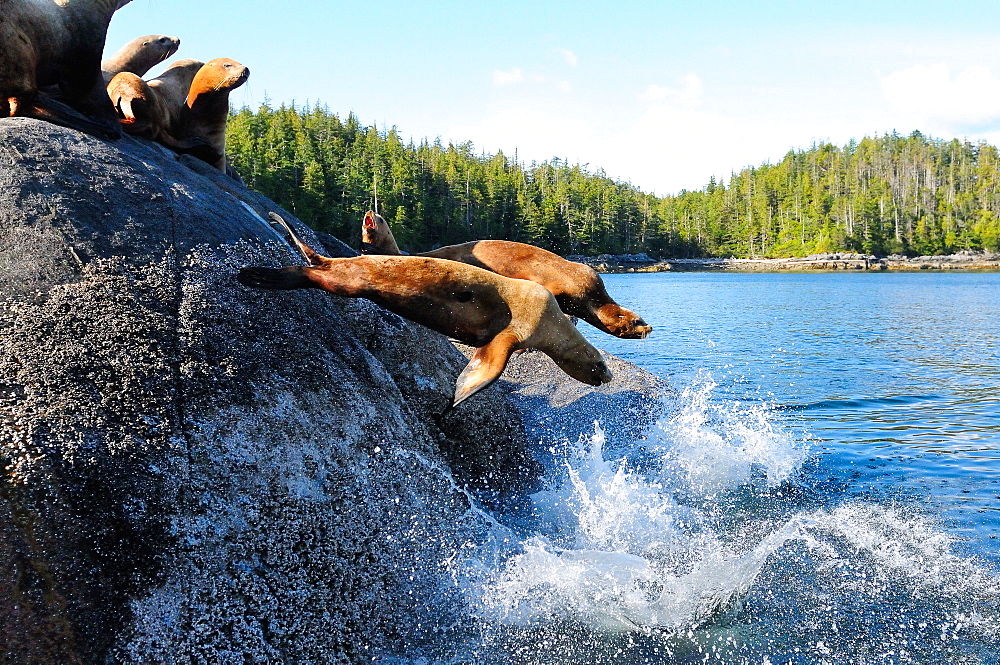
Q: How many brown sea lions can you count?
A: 7